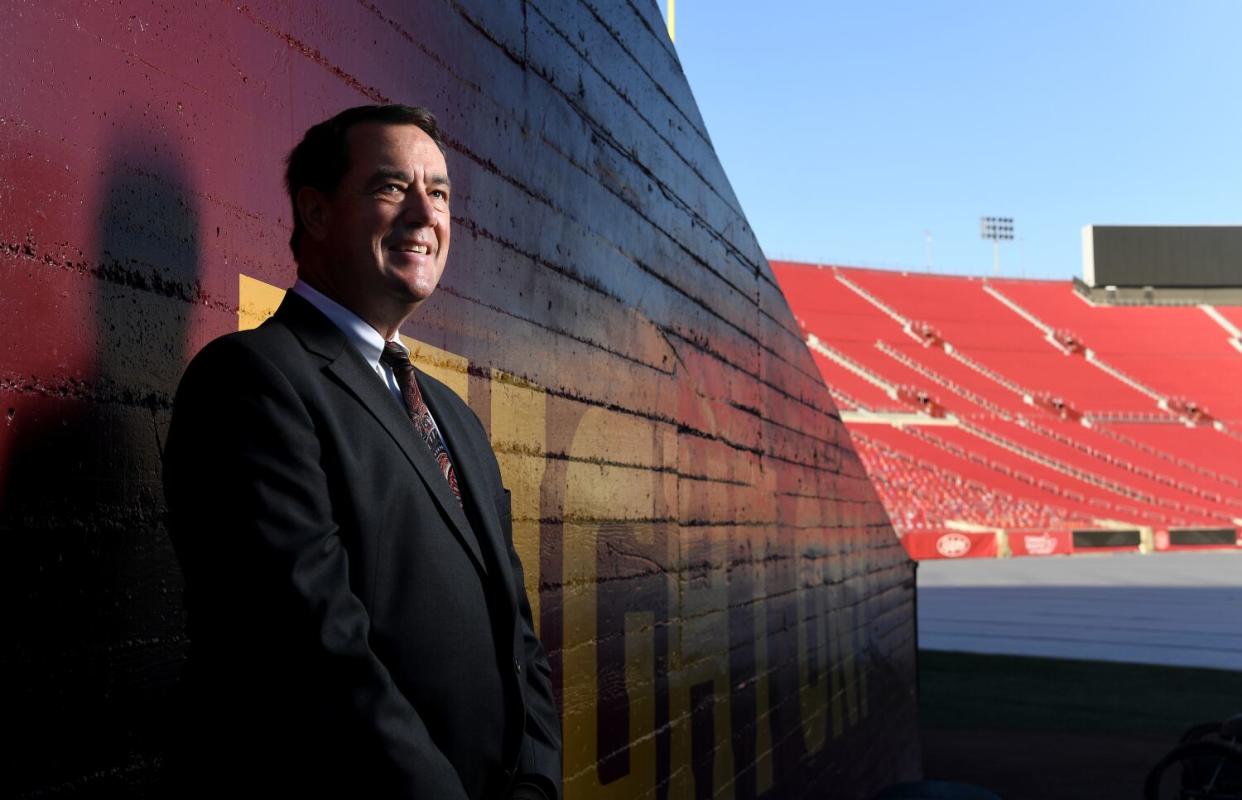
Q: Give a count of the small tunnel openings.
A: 5